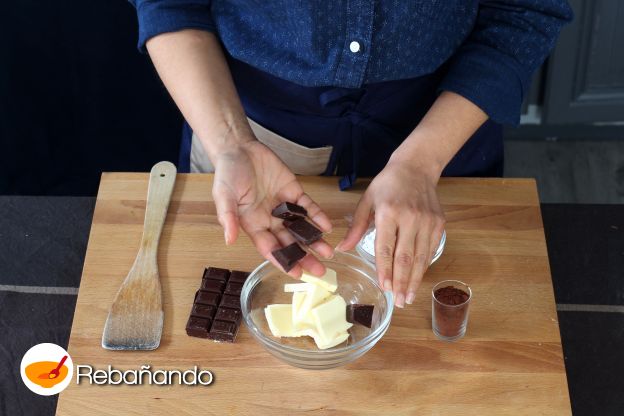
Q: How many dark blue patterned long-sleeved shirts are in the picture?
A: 1